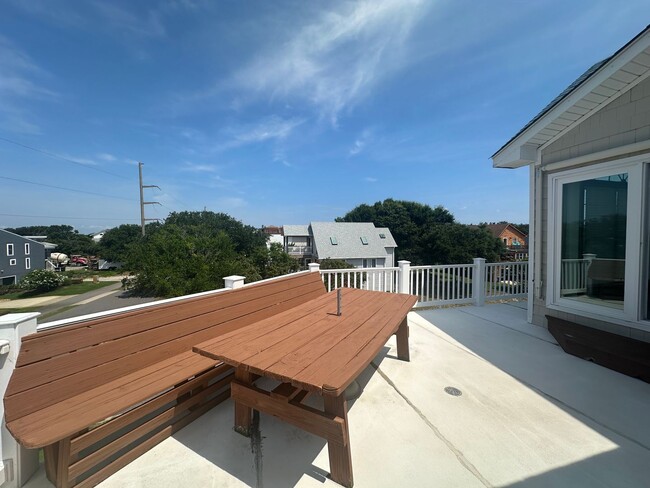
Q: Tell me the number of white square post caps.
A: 5